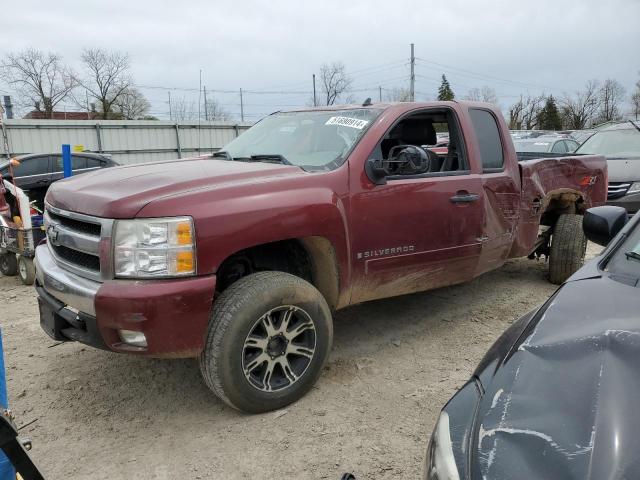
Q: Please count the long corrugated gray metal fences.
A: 1